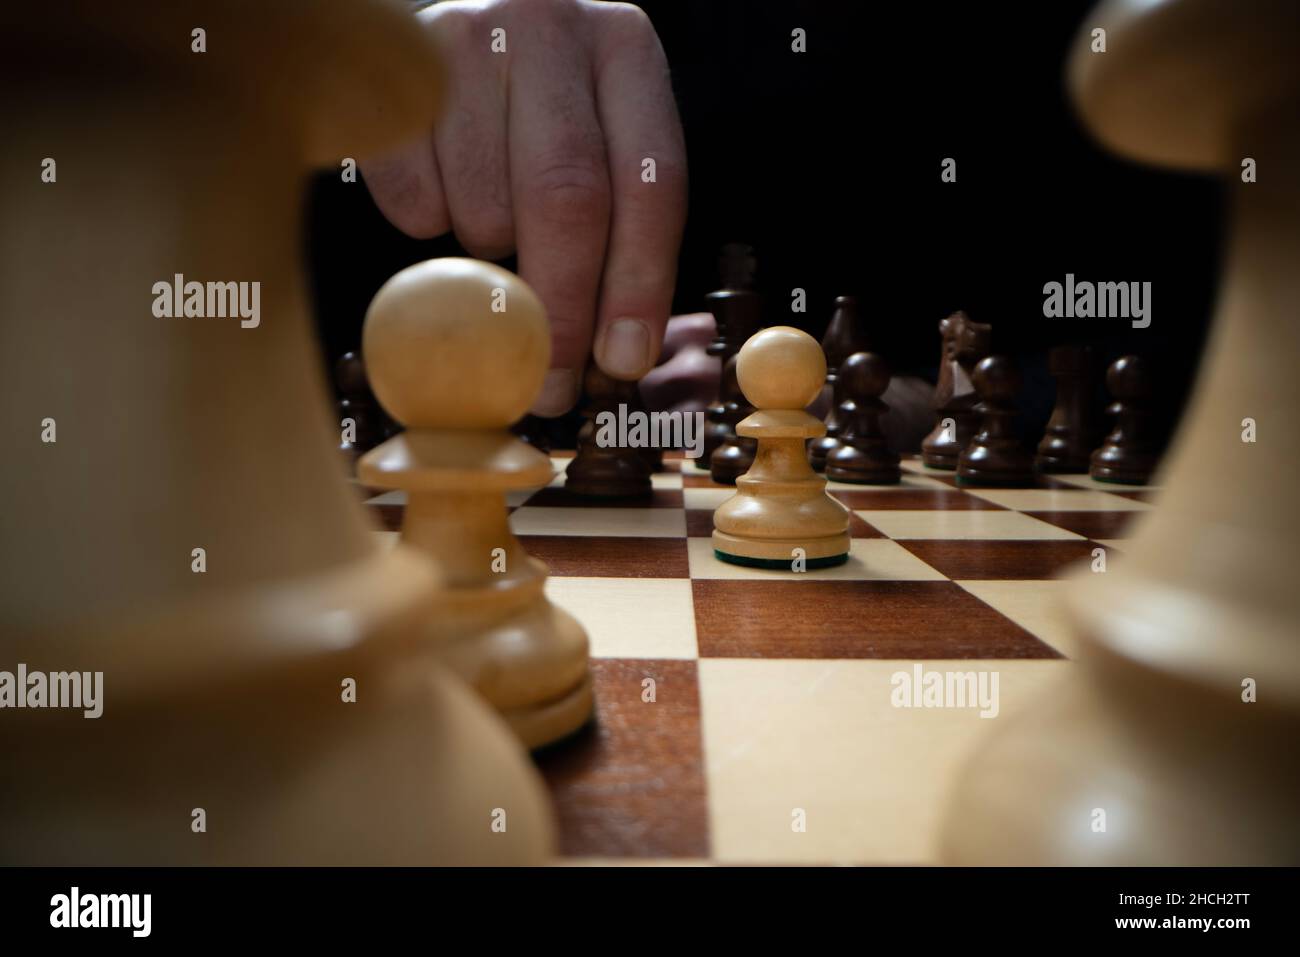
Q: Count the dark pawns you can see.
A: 6